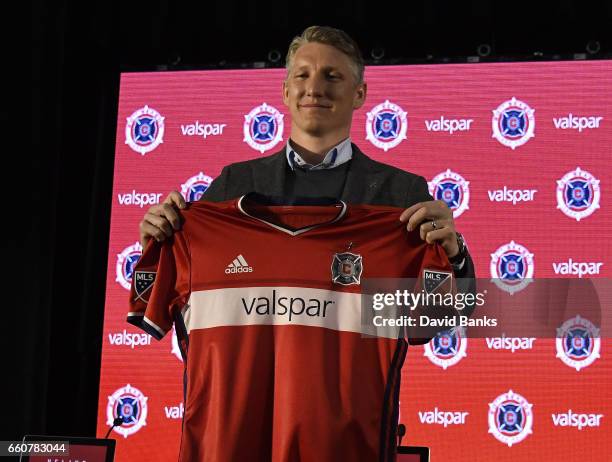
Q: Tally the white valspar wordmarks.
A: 11